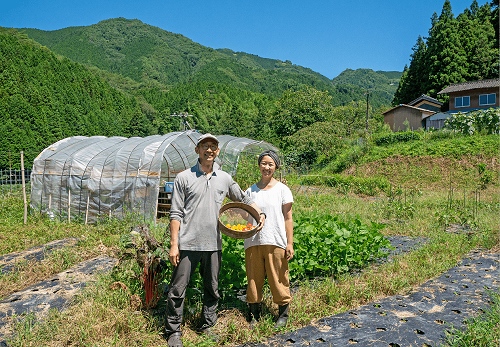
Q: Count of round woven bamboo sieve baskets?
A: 1